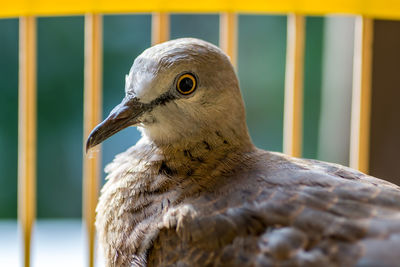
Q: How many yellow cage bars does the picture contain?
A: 6